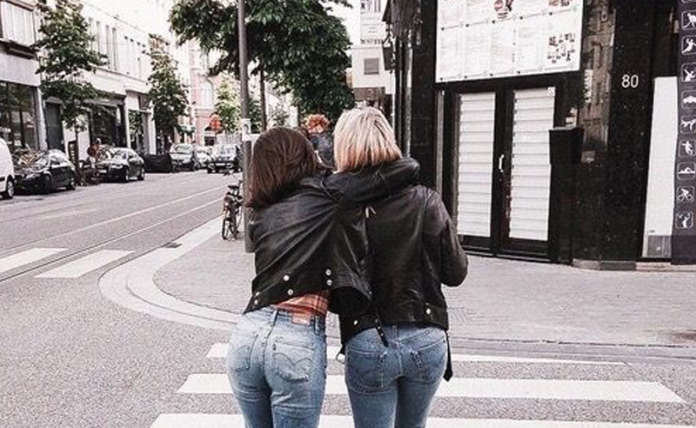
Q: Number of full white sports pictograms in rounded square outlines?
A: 9